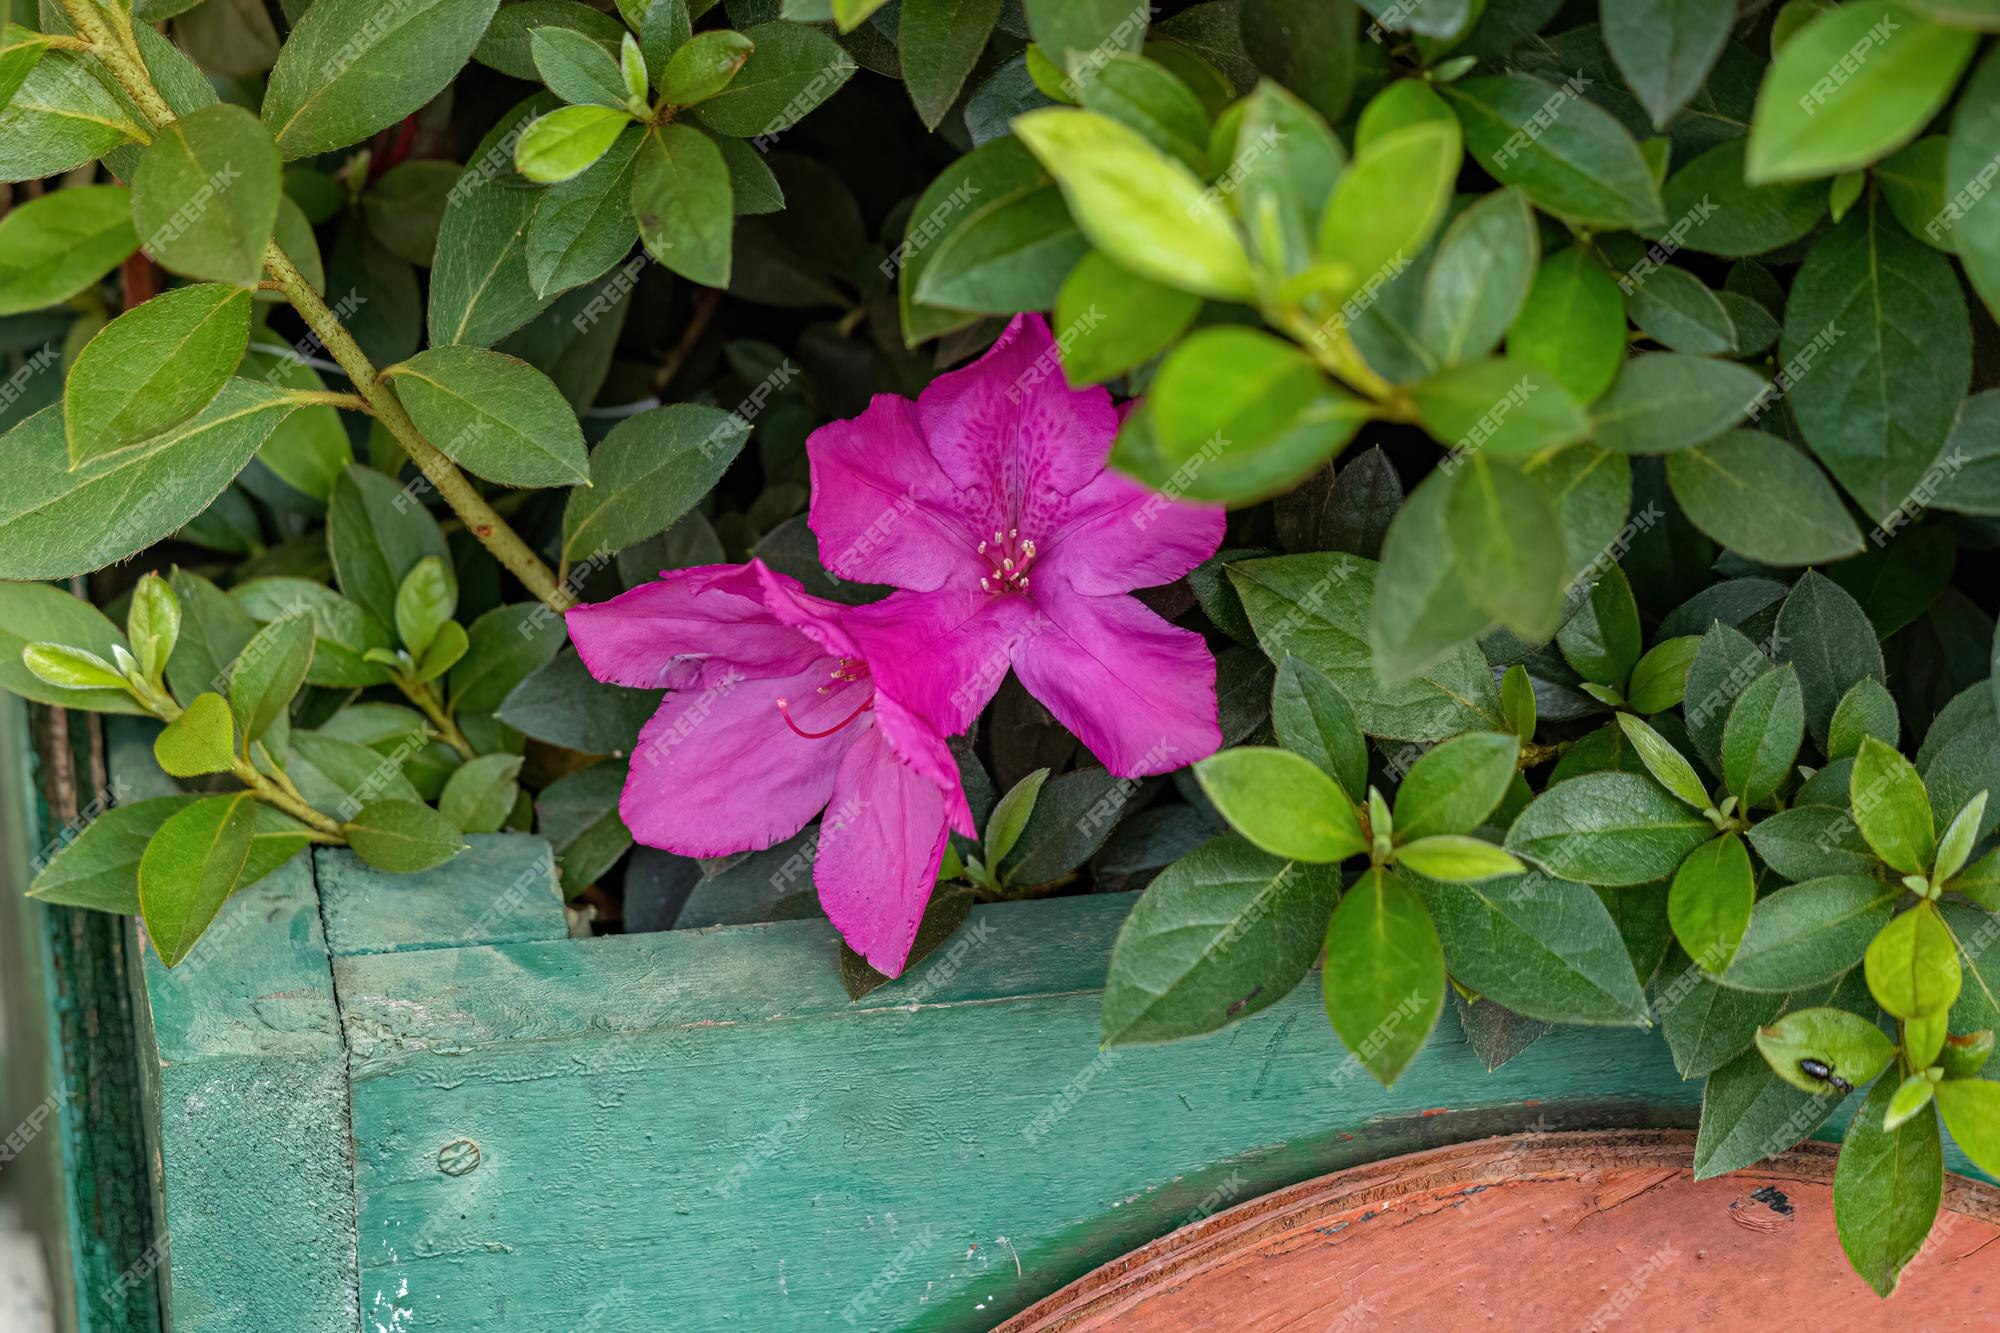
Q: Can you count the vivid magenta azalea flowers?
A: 2